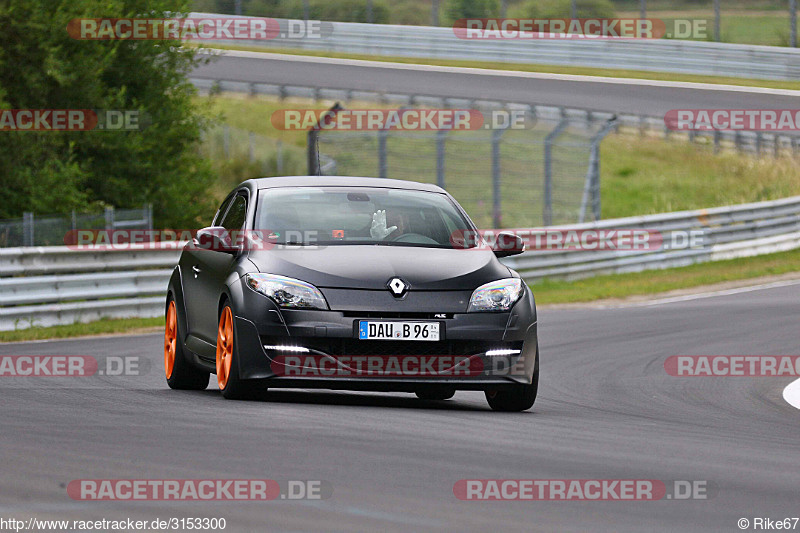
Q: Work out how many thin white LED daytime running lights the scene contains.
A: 2